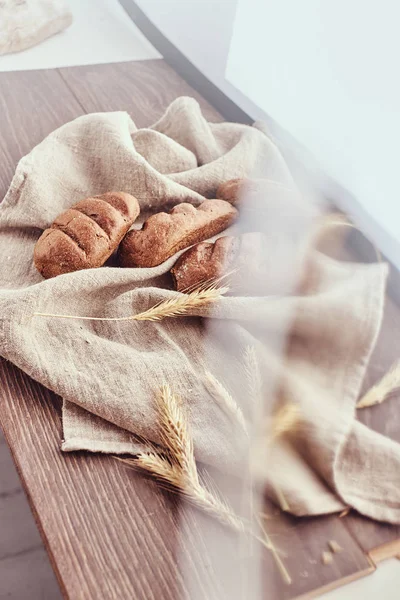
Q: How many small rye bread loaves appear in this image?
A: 4